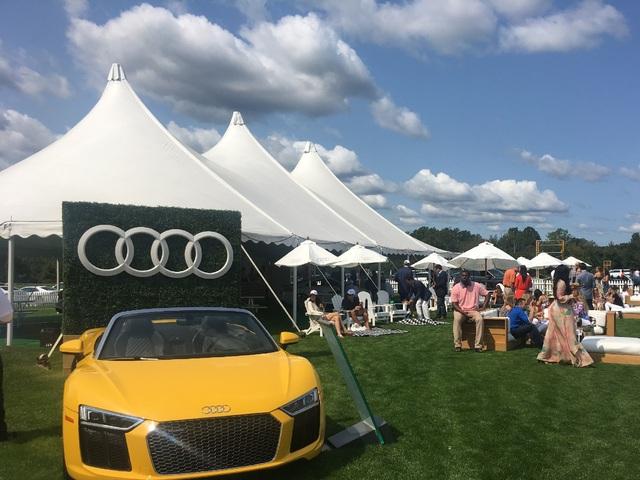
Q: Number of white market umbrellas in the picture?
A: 7